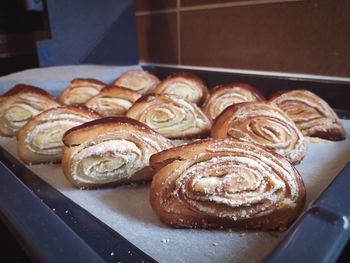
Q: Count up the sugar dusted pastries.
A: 12